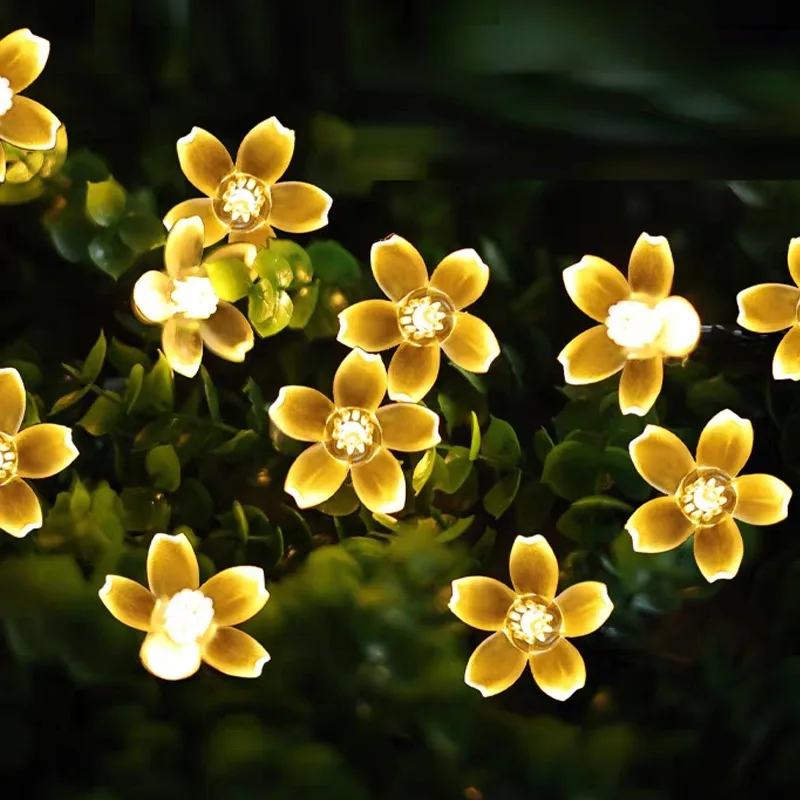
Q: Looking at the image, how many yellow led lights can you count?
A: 11